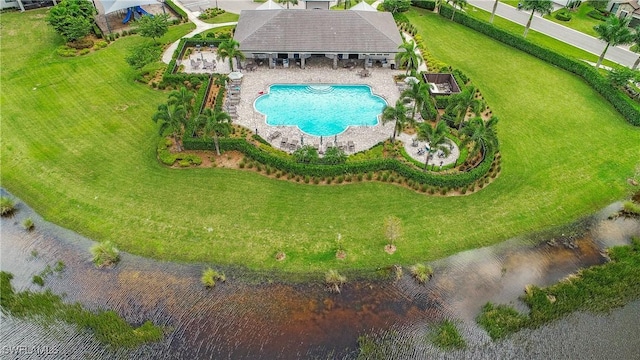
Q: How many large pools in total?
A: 1